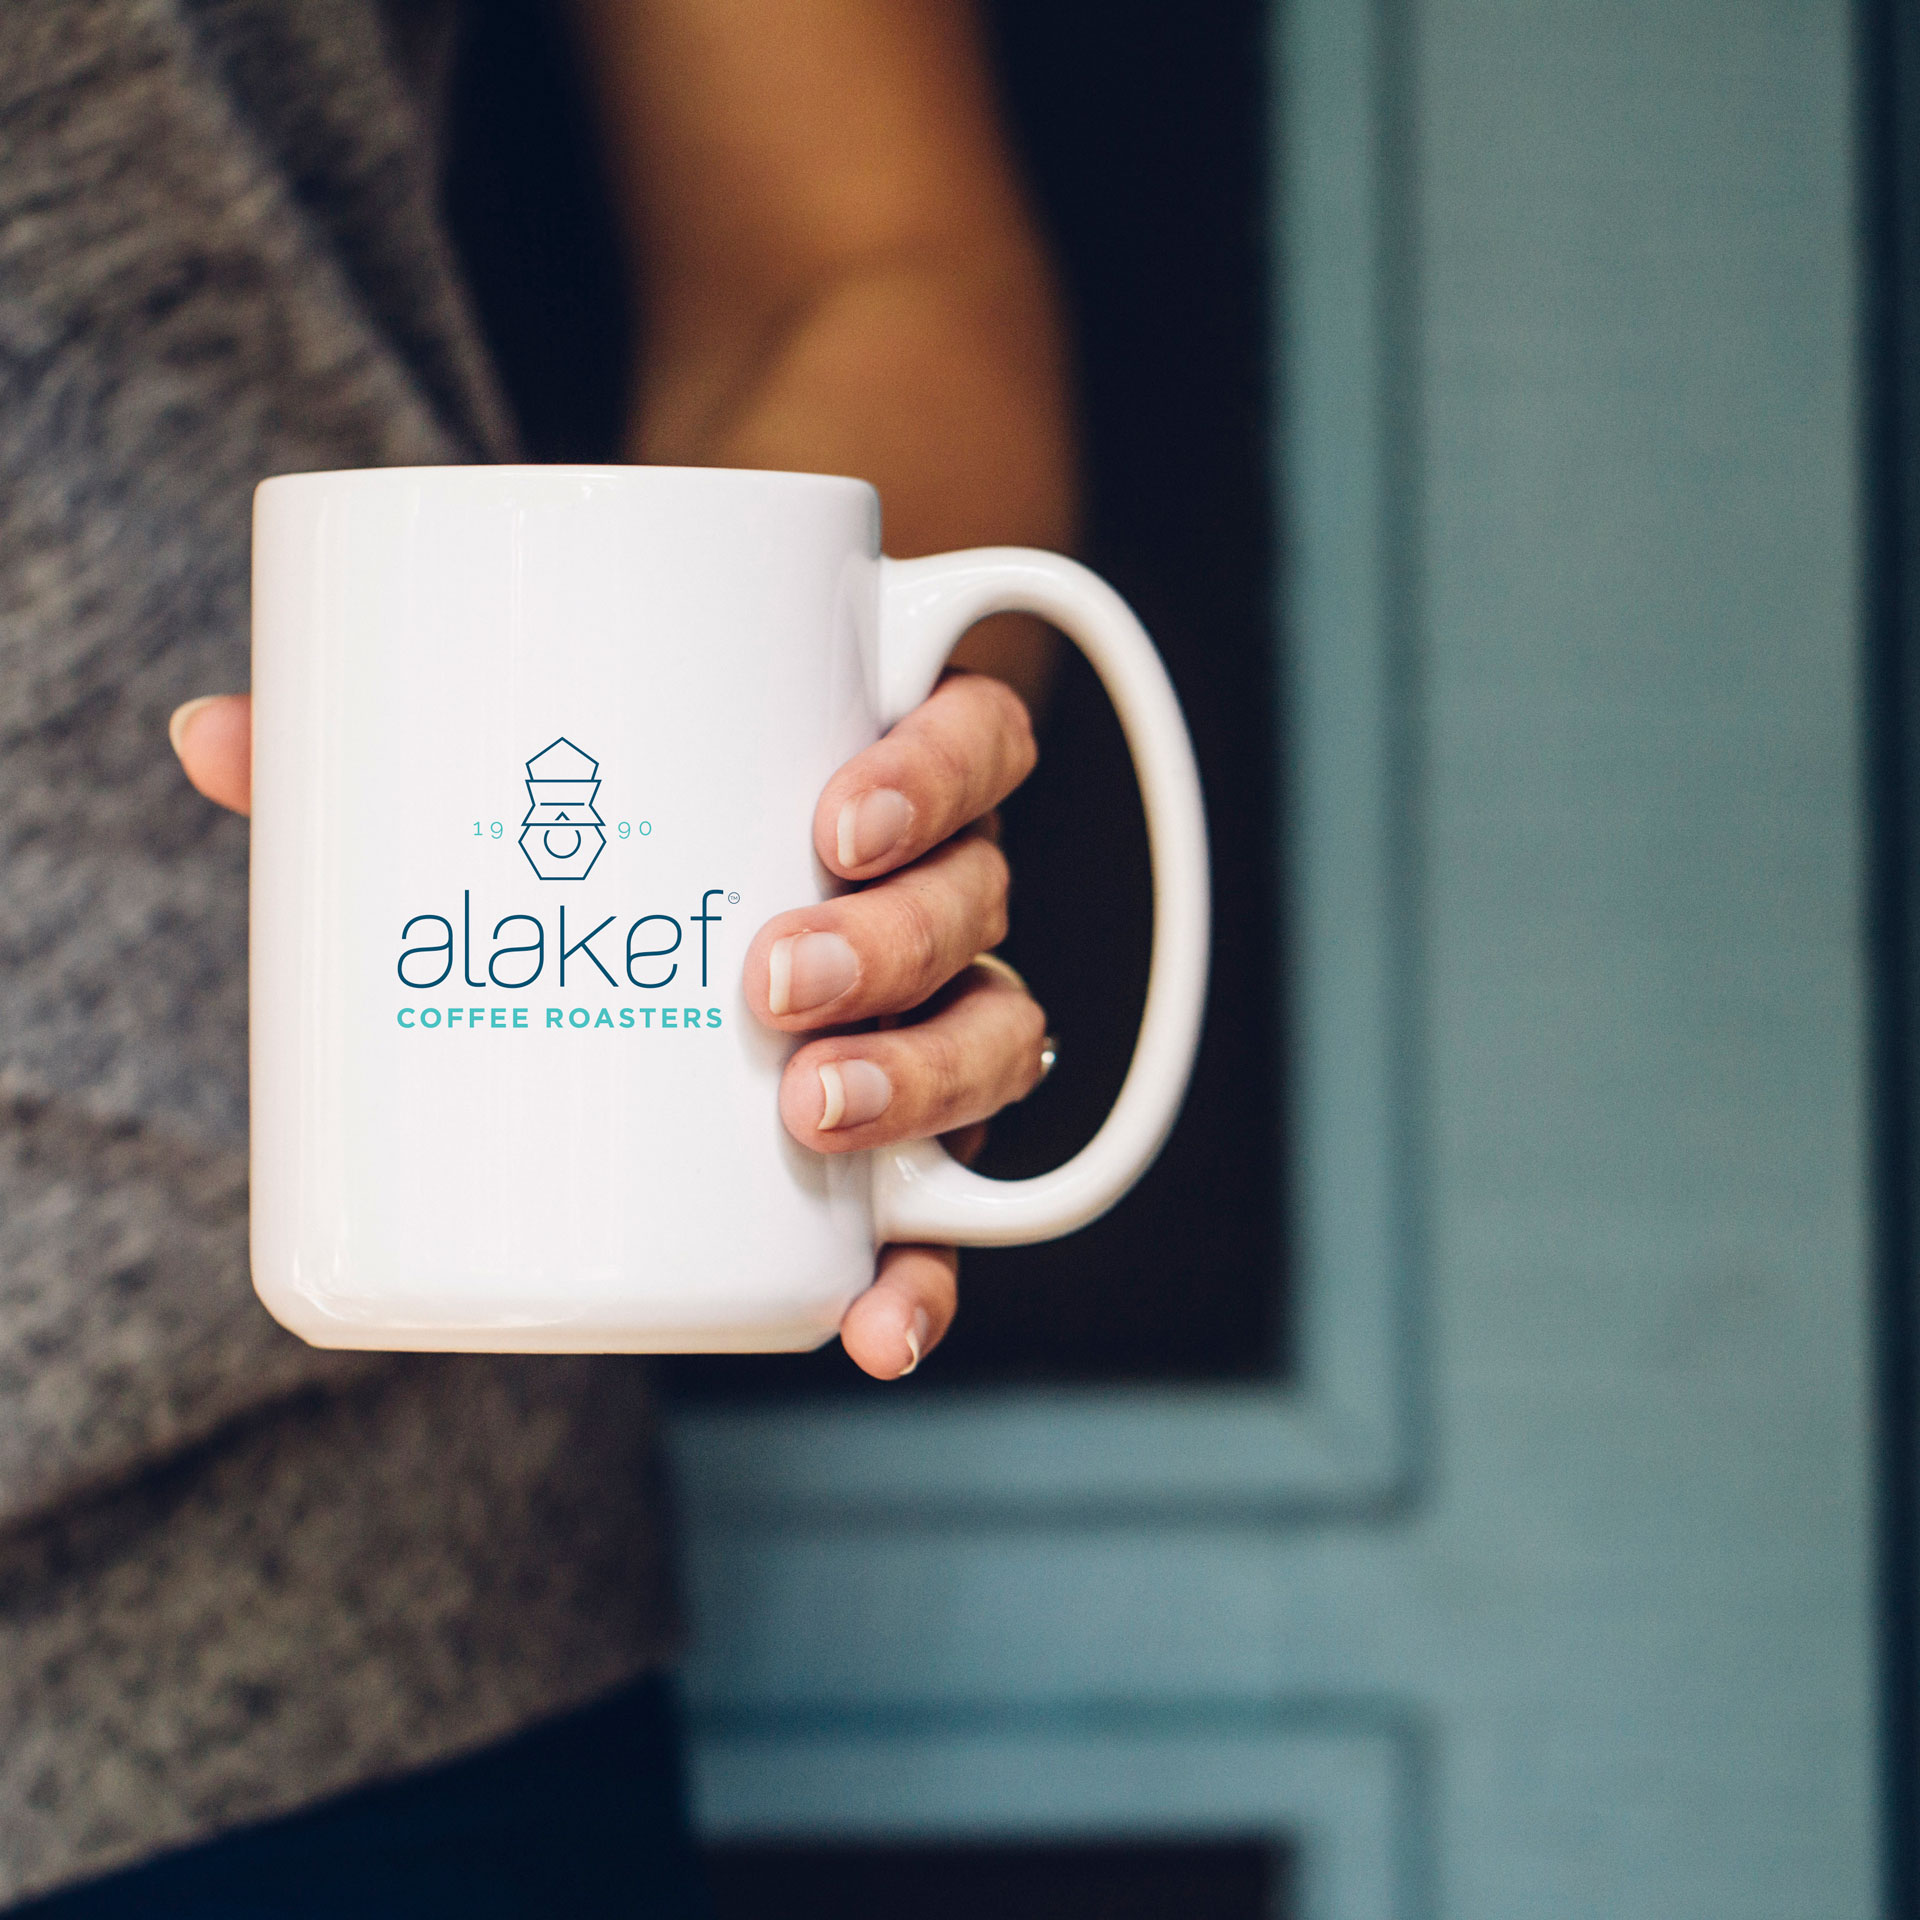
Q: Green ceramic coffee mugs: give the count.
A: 0